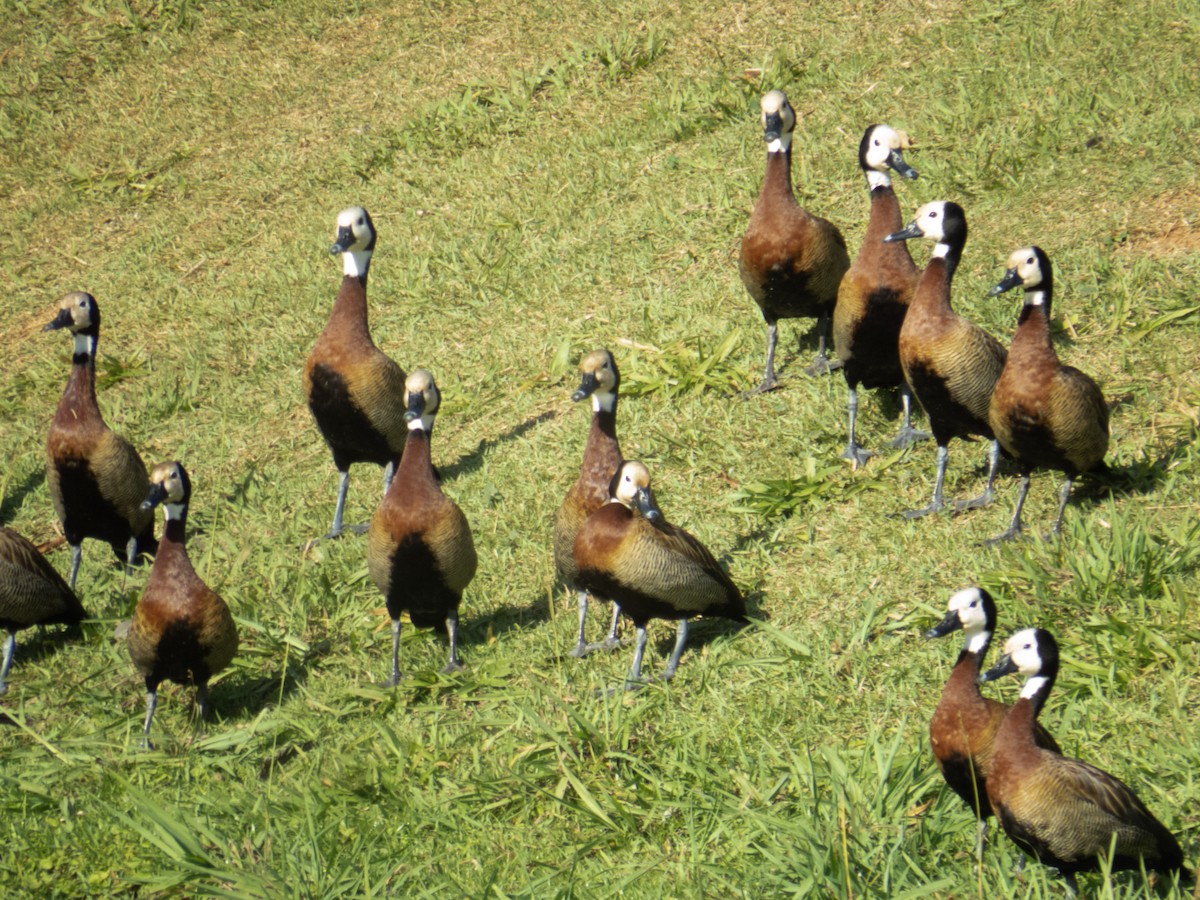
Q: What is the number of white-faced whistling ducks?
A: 13